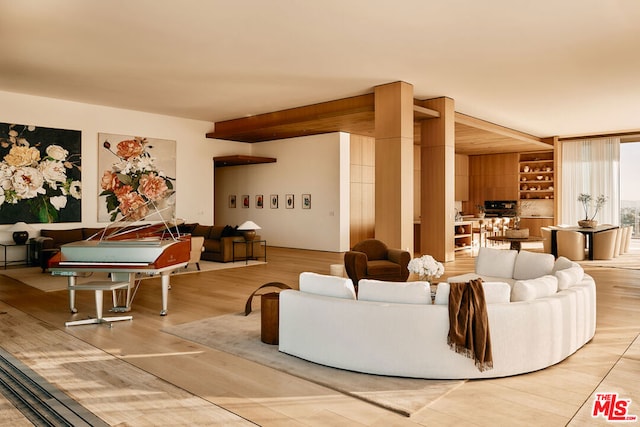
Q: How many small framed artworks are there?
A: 6